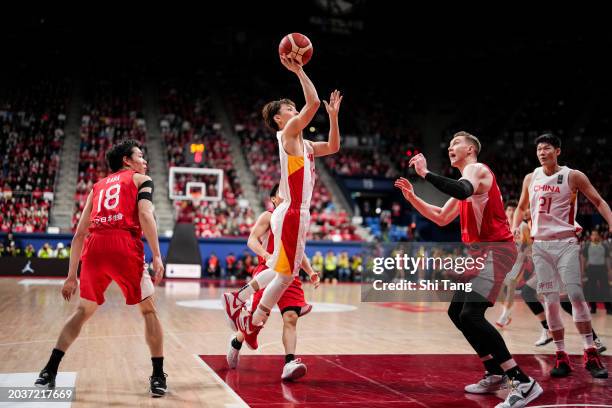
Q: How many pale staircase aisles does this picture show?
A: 4